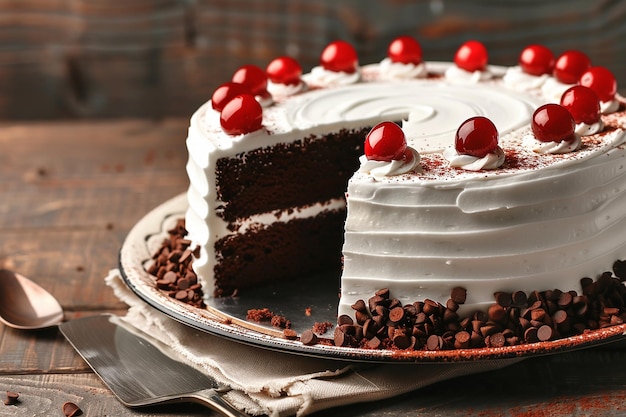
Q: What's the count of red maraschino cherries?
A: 14